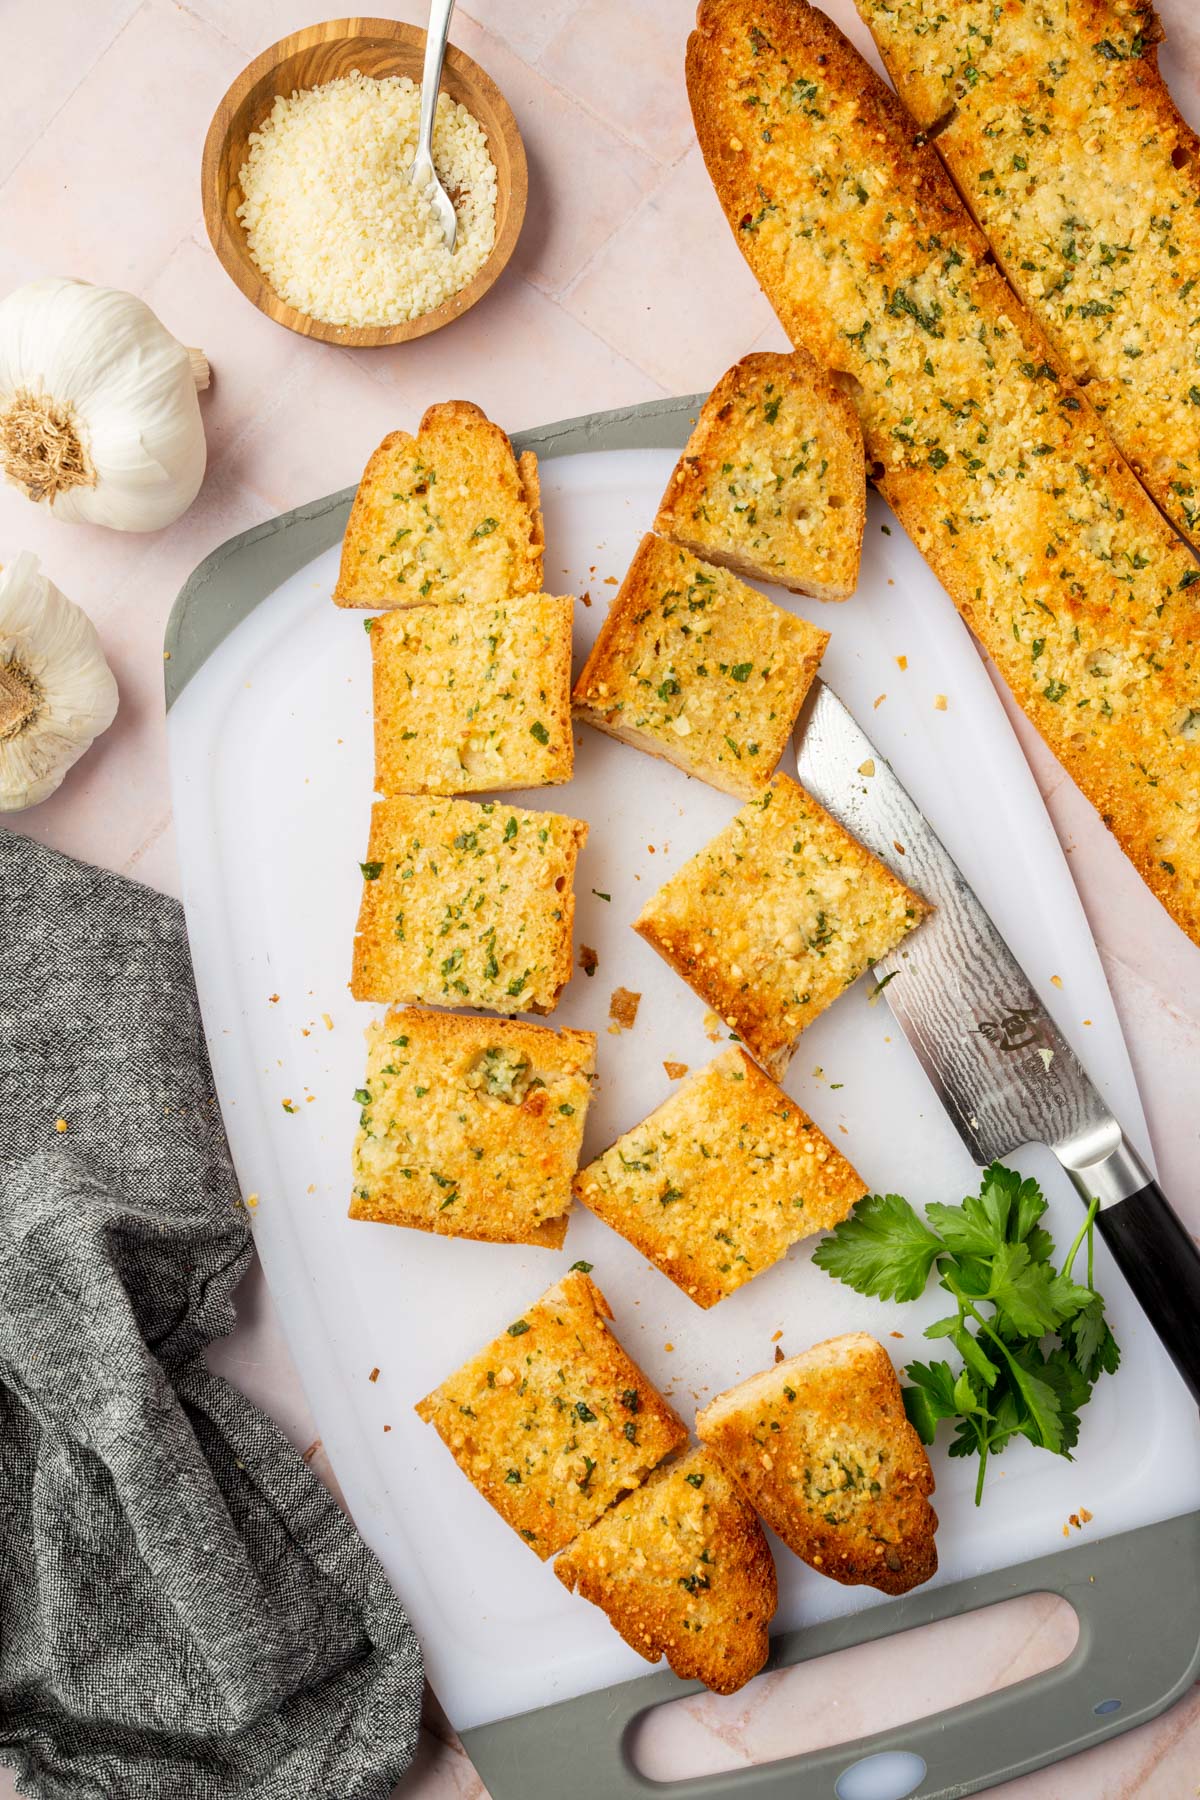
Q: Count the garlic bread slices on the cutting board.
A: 11